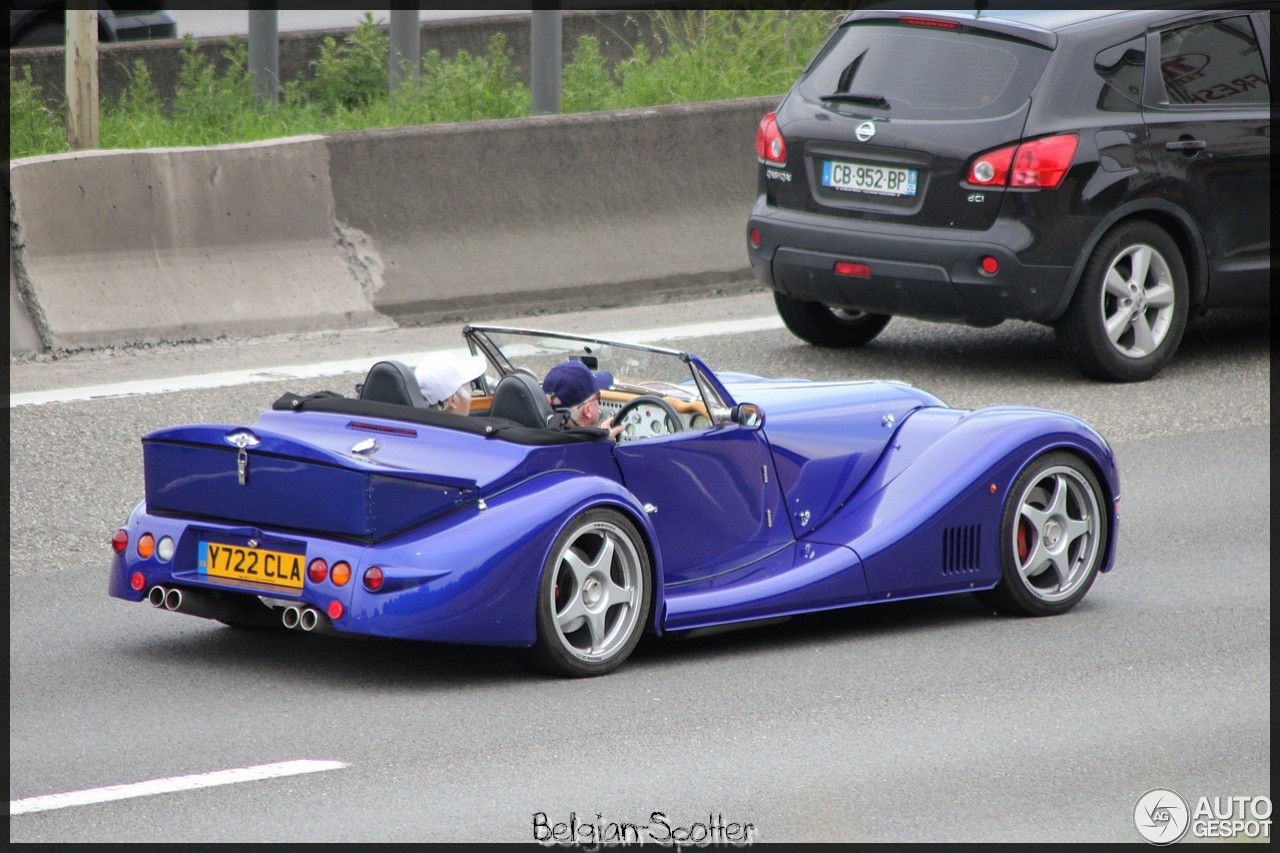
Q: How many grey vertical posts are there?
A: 3